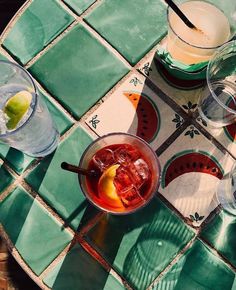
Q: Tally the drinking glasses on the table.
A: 5